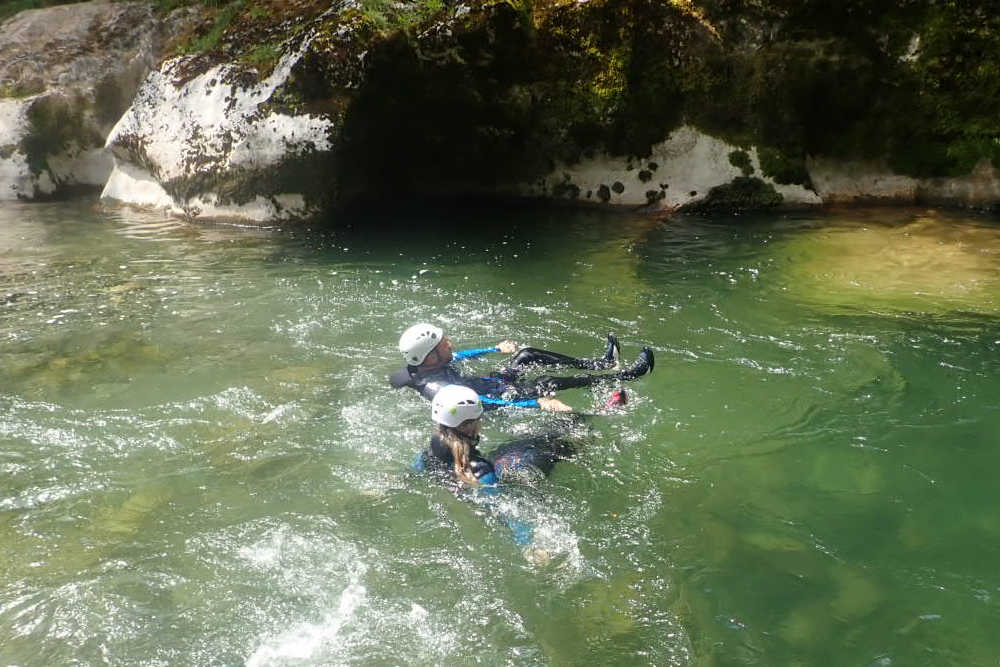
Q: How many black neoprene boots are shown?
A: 2